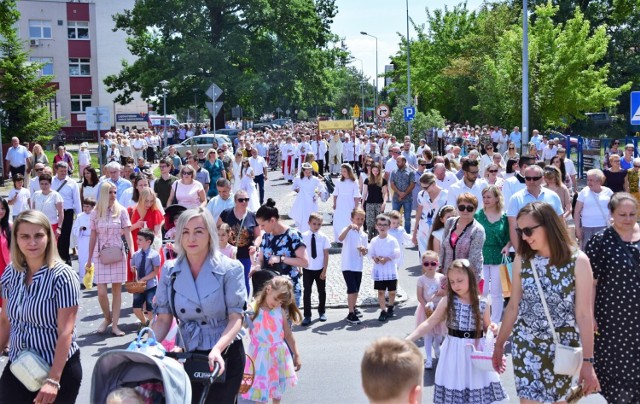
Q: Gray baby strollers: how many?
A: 1